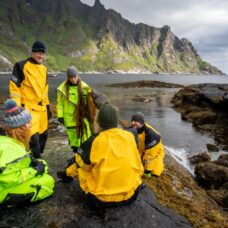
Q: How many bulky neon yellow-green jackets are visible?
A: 2